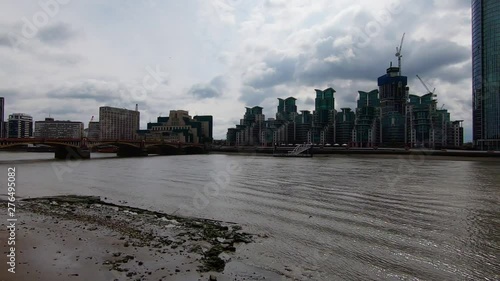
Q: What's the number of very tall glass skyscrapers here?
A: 1